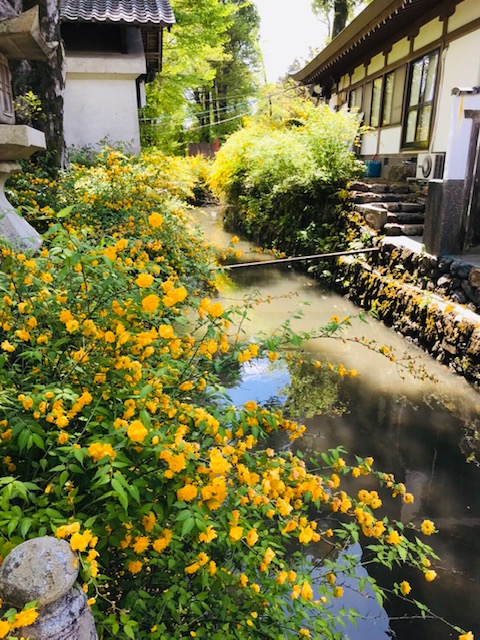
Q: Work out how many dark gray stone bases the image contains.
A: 1